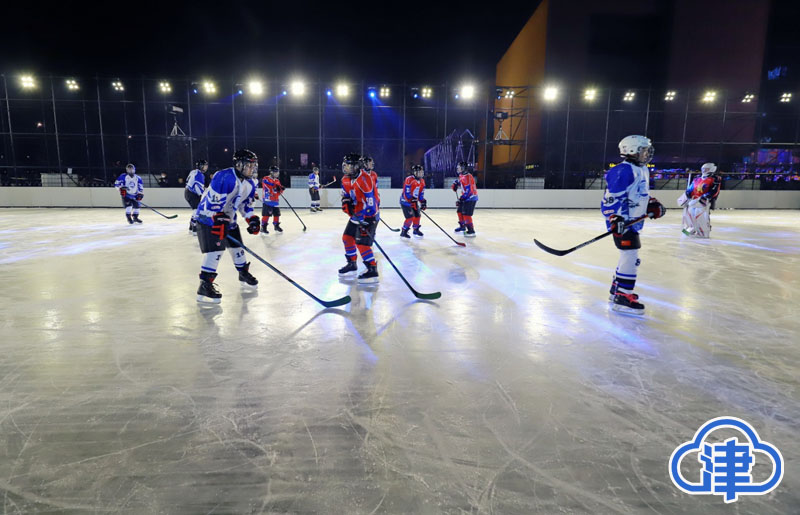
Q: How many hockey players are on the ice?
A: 11